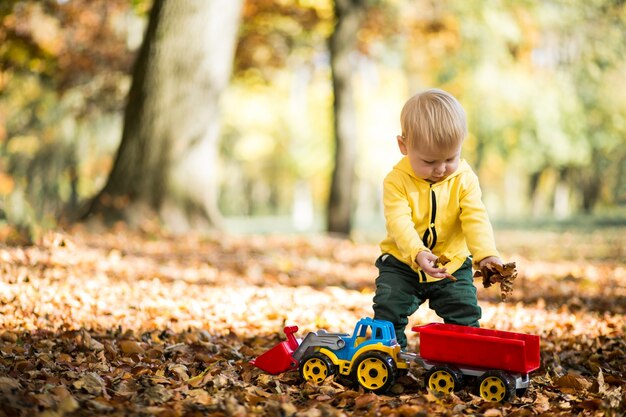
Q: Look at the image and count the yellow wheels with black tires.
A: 4